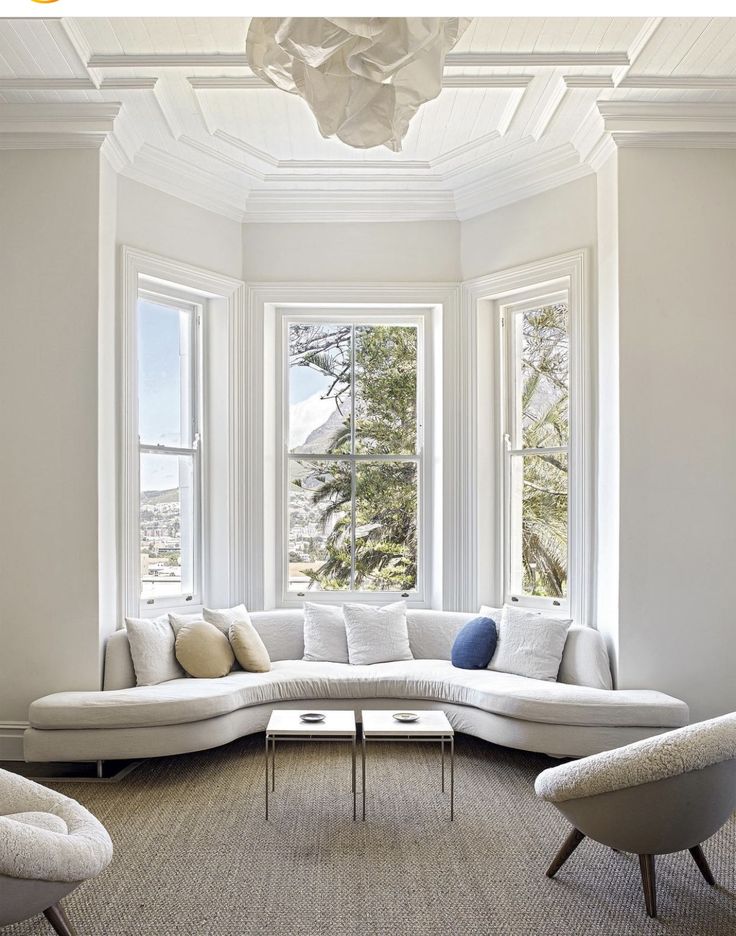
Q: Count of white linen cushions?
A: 7